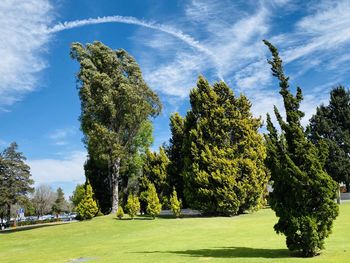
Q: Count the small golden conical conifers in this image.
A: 5